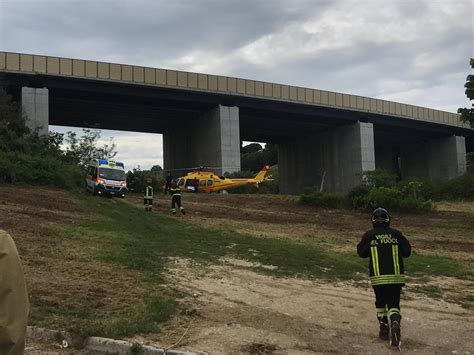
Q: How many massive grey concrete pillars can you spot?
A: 4